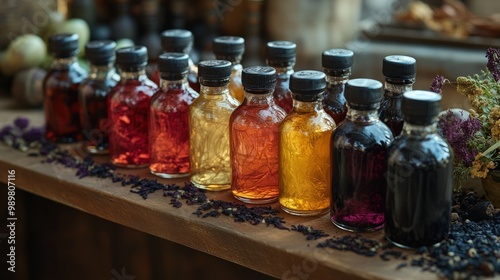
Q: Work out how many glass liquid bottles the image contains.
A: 14